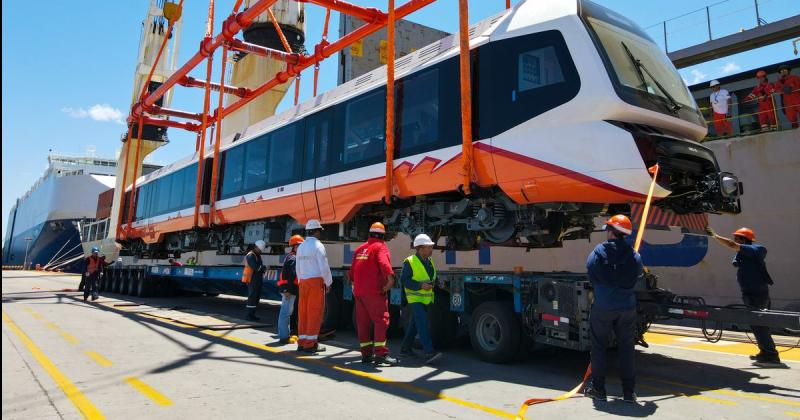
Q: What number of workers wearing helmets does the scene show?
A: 11